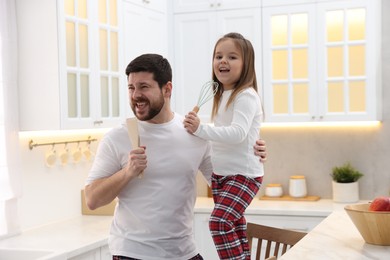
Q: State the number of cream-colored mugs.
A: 4